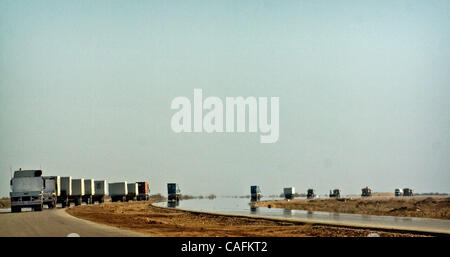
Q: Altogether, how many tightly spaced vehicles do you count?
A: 9